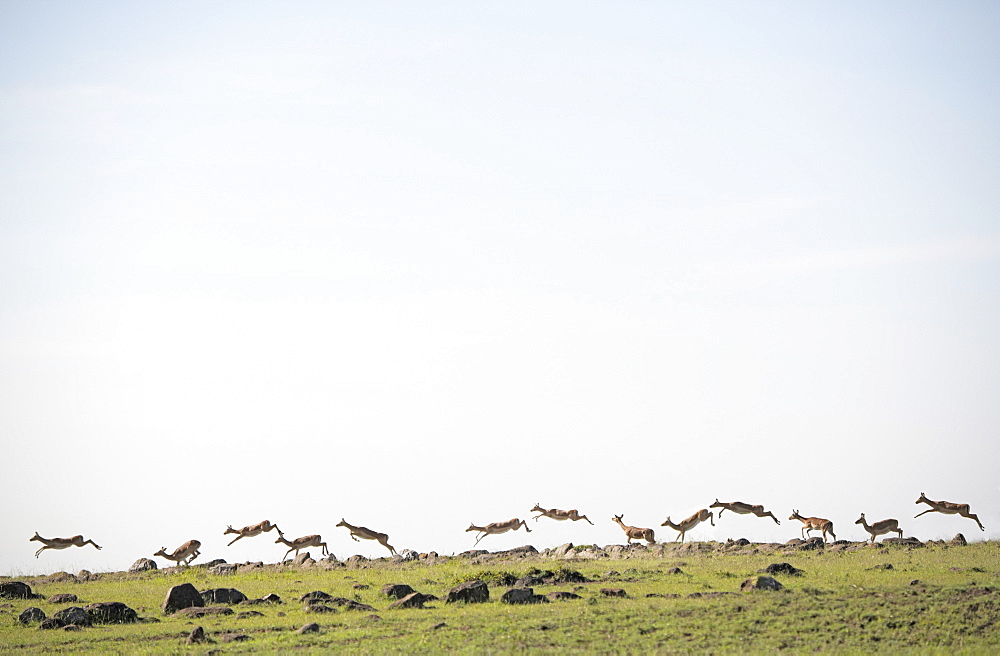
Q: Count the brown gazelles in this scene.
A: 13